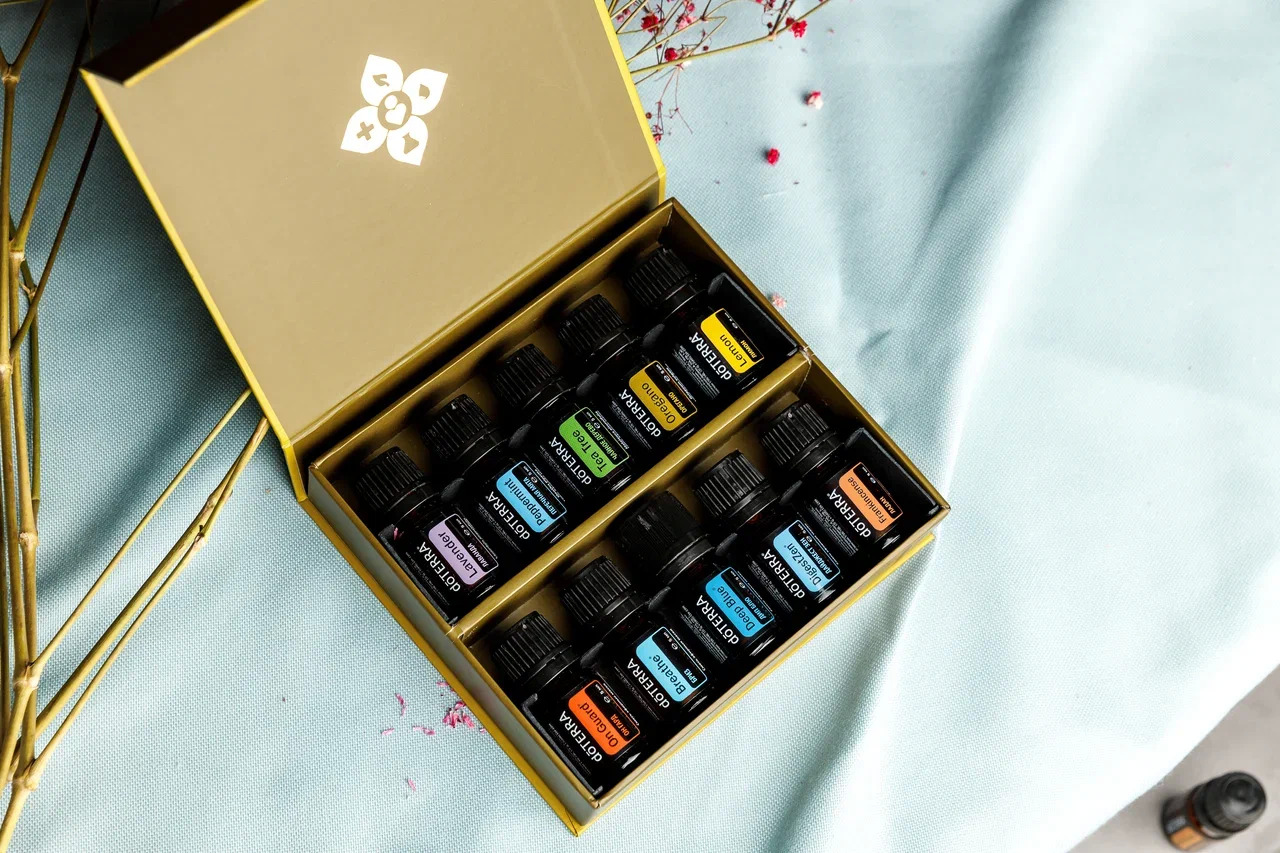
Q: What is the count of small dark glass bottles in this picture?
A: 11